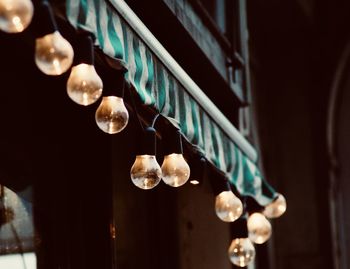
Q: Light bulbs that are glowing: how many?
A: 10